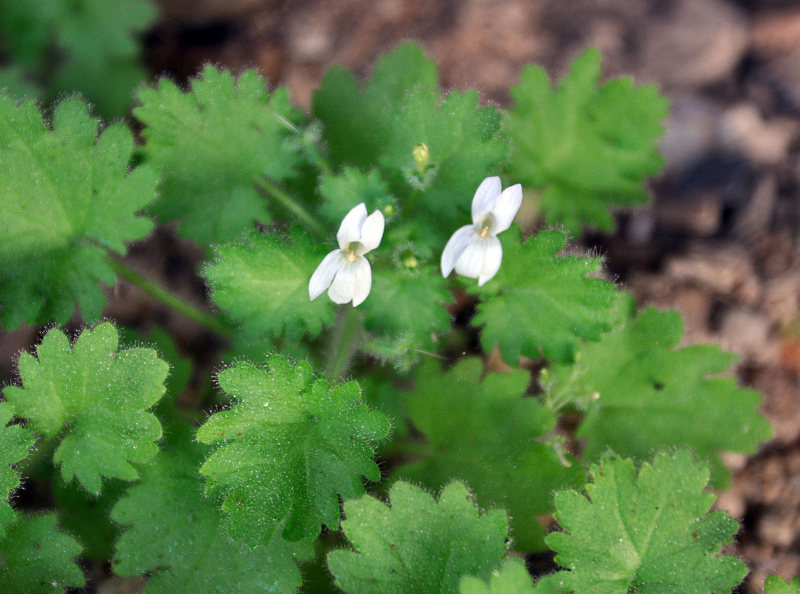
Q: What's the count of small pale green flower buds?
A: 3